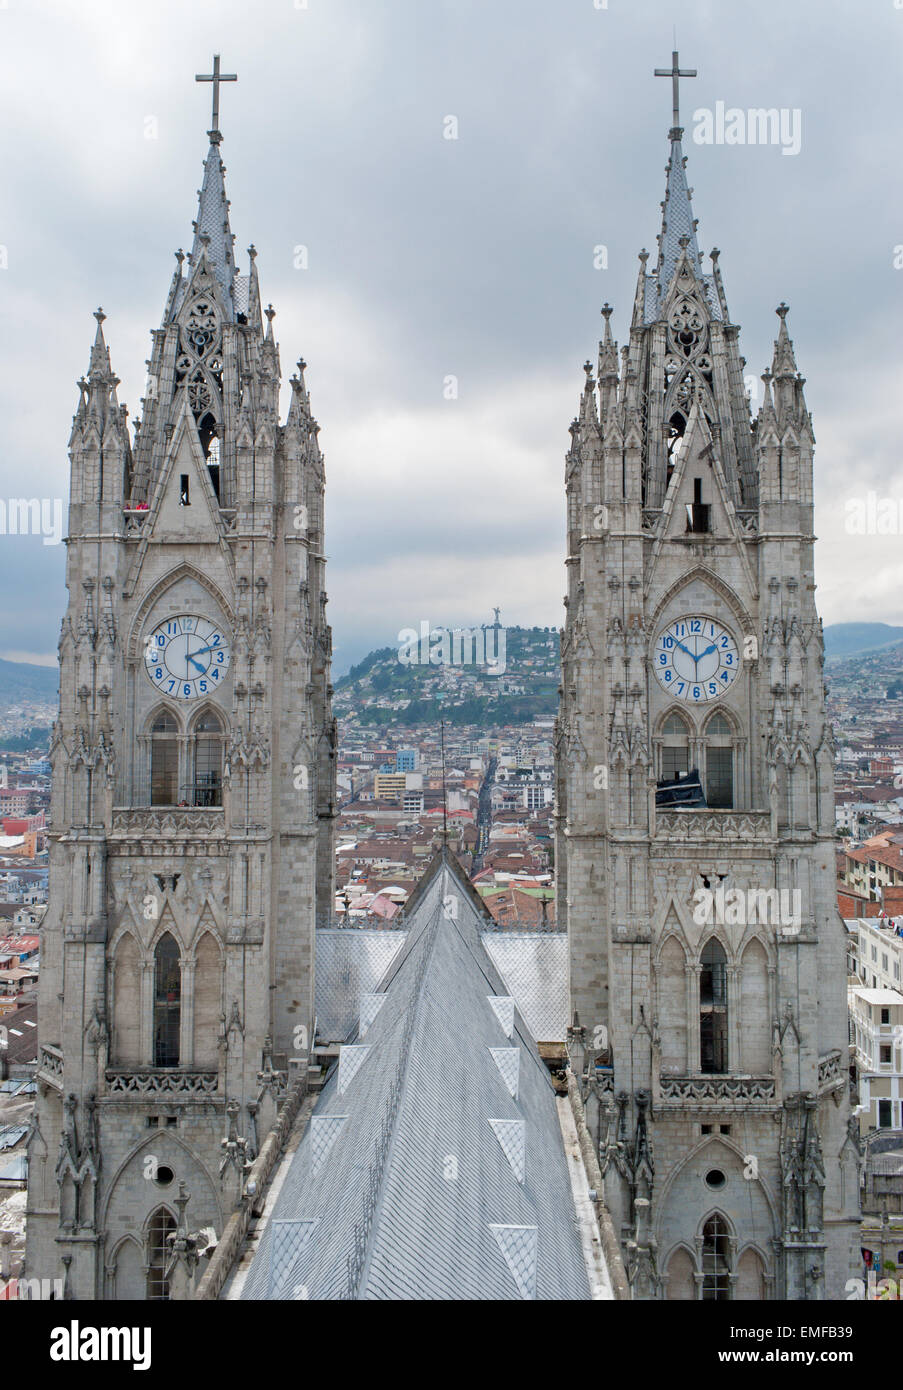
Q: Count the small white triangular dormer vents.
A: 8